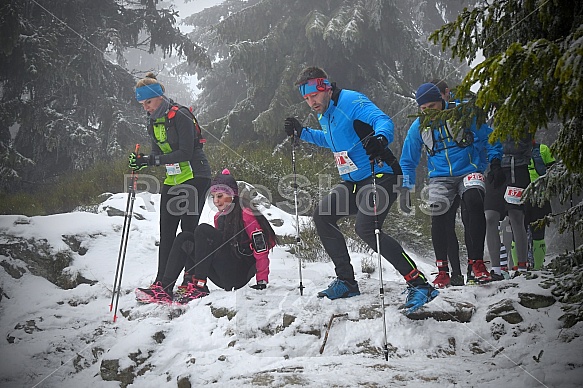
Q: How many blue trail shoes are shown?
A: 2